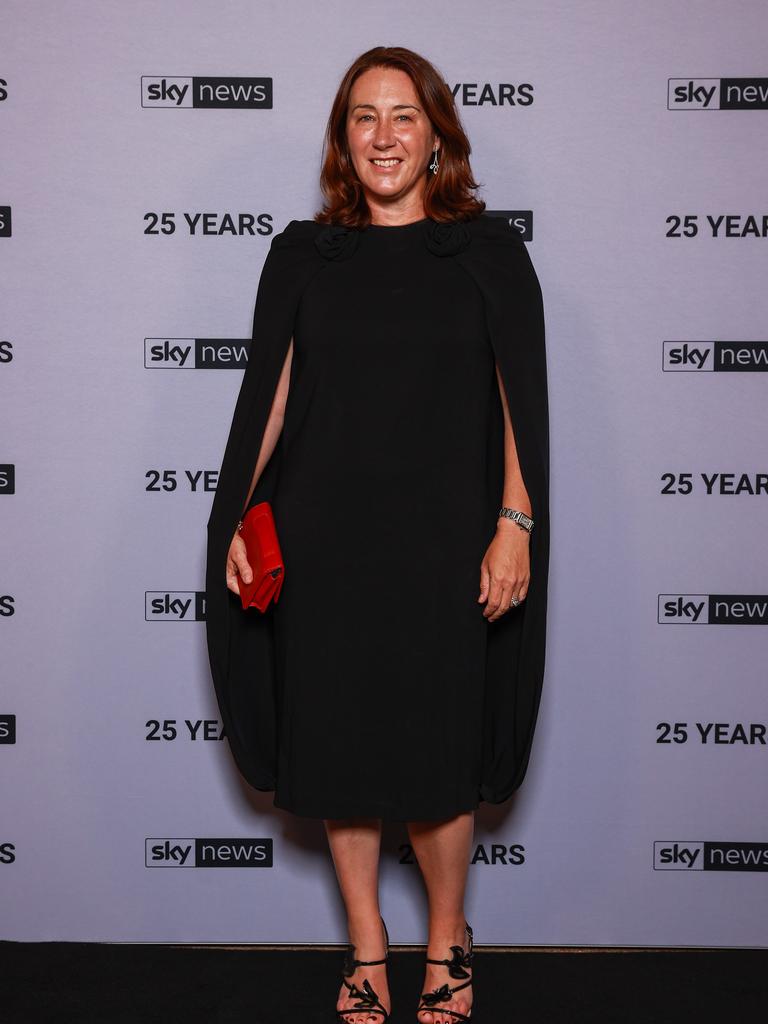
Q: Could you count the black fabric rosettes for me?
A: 2